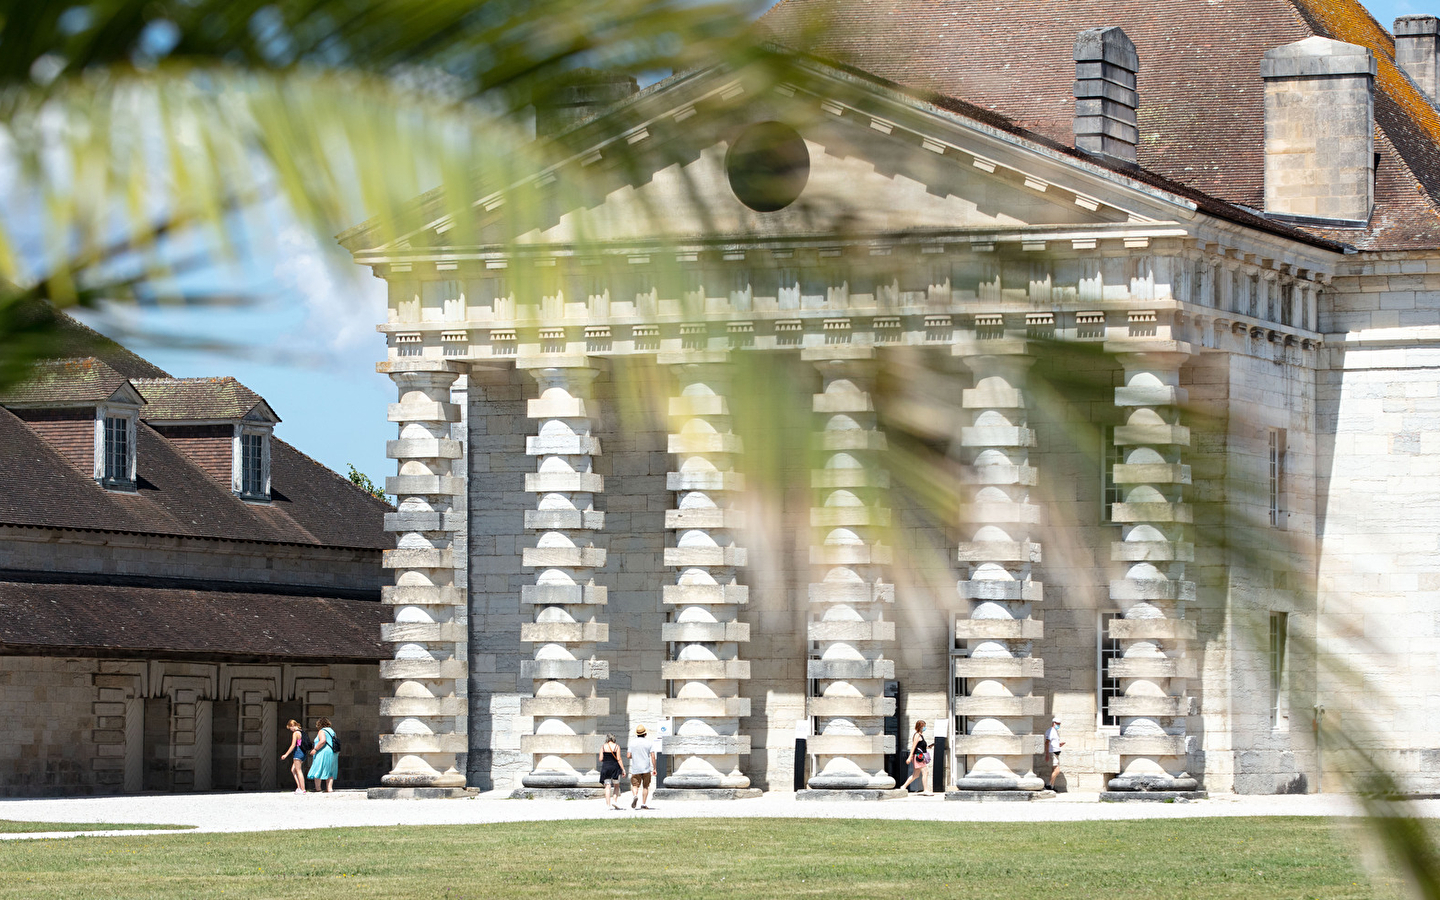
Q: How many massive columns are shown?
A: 6